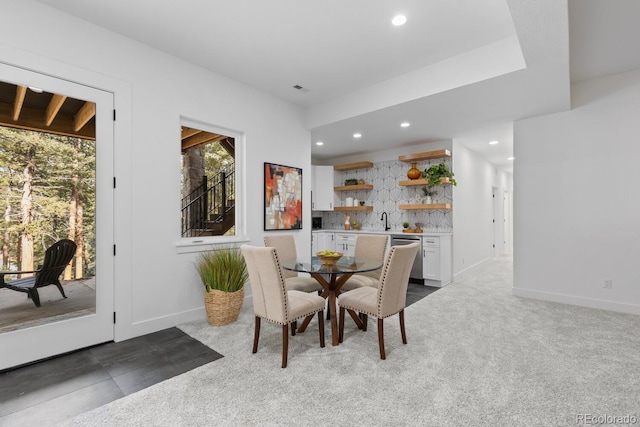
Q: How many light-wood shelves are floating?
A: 6